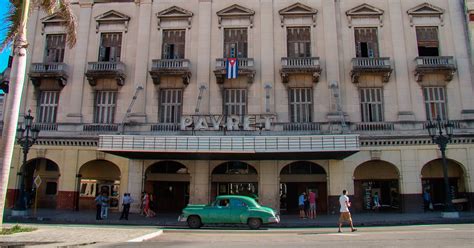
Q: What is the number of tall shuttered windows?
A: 14